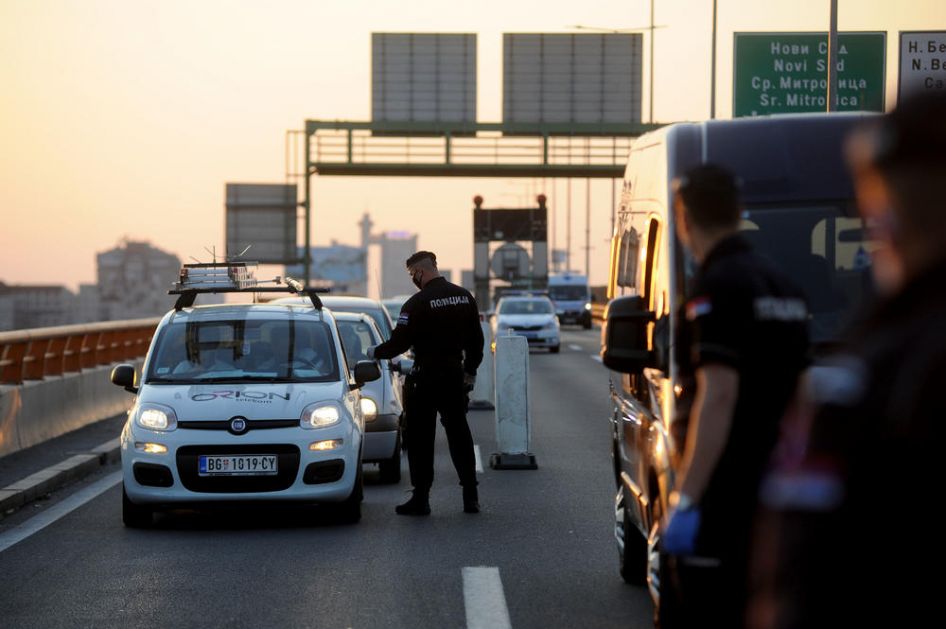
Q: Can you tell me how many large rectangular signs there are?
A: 5